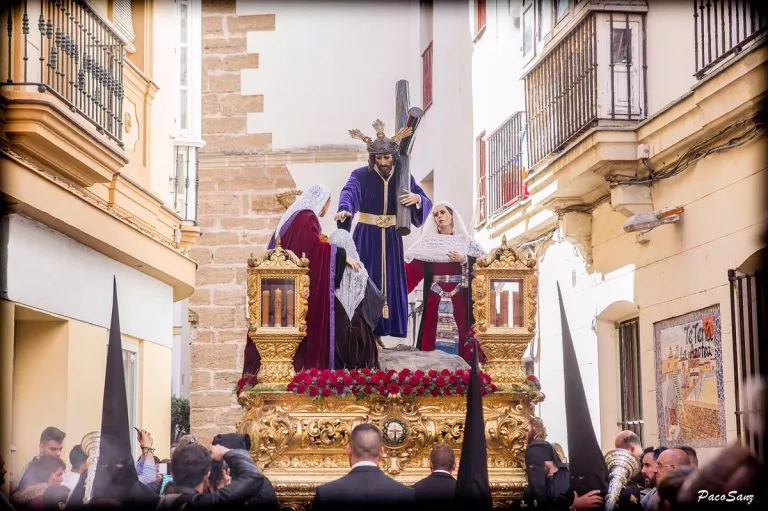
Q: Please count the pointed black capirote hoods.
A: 3